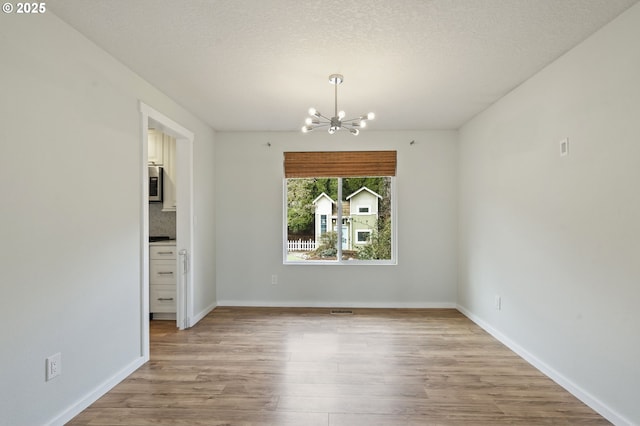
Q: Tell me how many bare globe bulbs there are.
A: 8